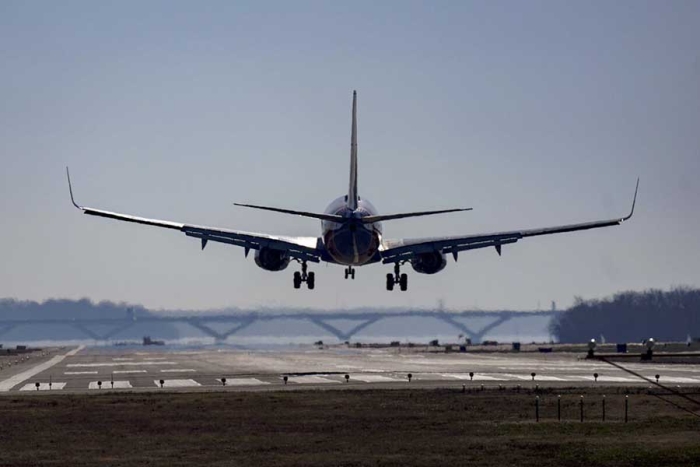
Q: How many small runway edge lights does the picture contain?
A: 11